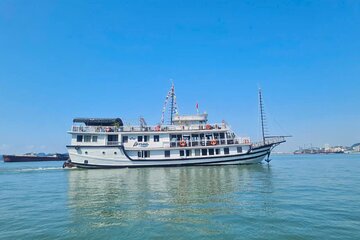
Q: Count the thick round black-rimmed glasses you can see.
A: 0